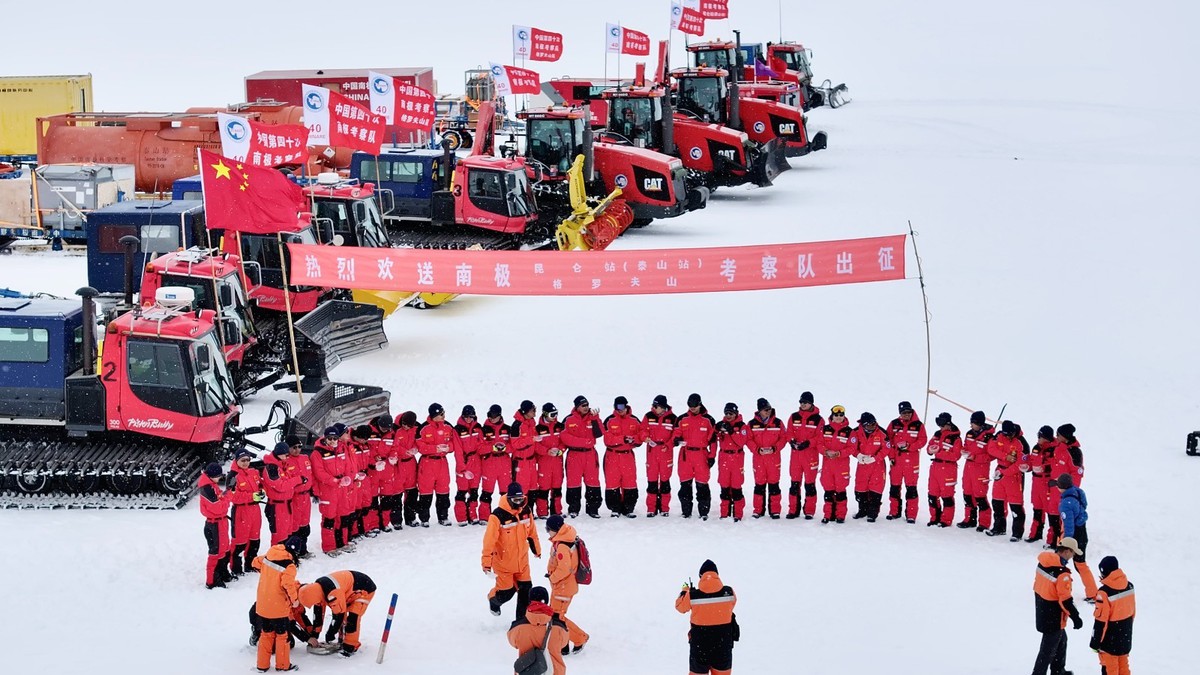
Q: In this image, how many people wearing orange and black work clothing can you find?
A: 9